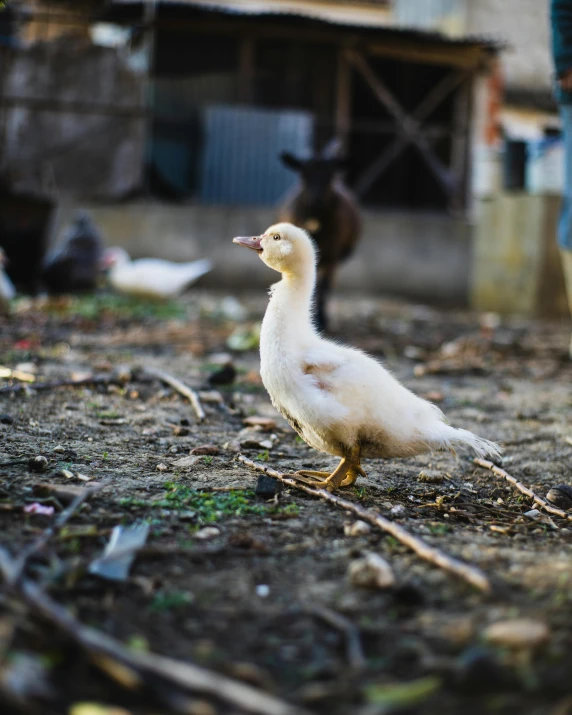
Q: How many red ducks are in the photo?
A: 0